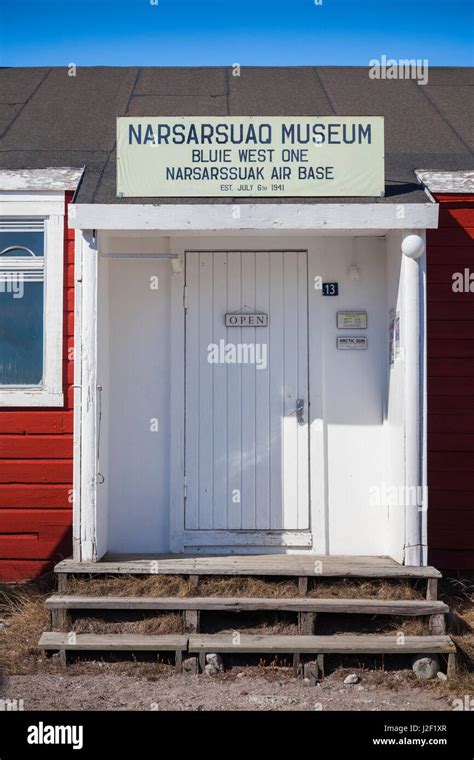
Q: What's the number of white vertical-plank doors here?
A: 1